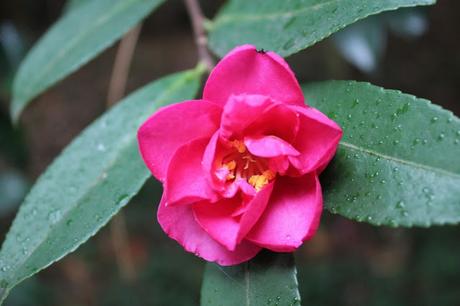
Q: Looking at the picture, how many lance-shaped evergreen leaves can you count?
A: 5